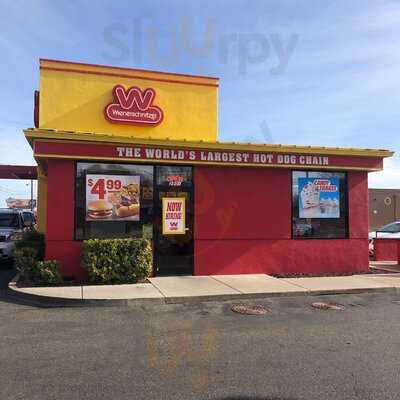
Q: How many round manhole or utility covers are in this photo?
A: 2